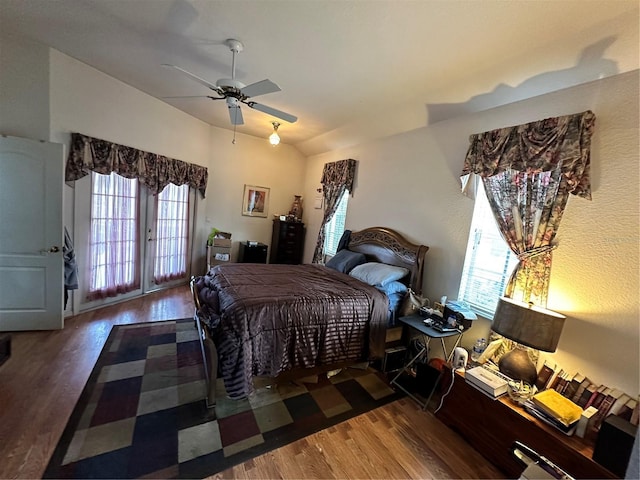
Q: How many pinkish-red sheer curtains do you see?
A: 2